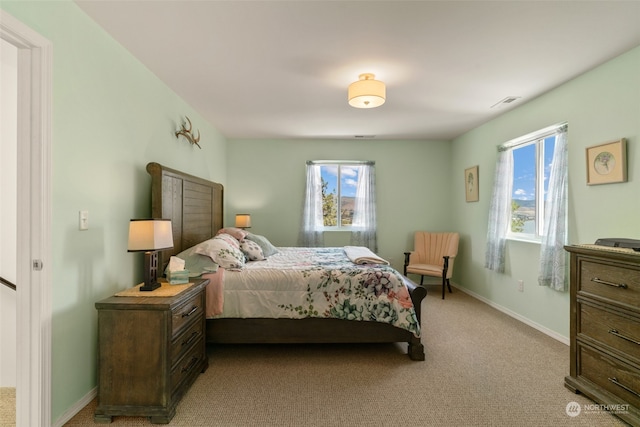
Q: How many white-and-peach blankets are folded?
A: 1